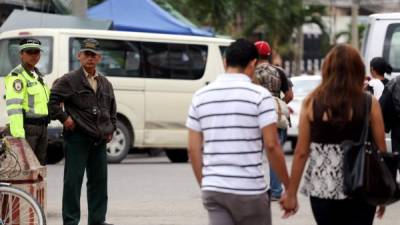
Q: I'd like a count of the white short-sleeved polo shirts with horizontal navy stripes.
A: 1